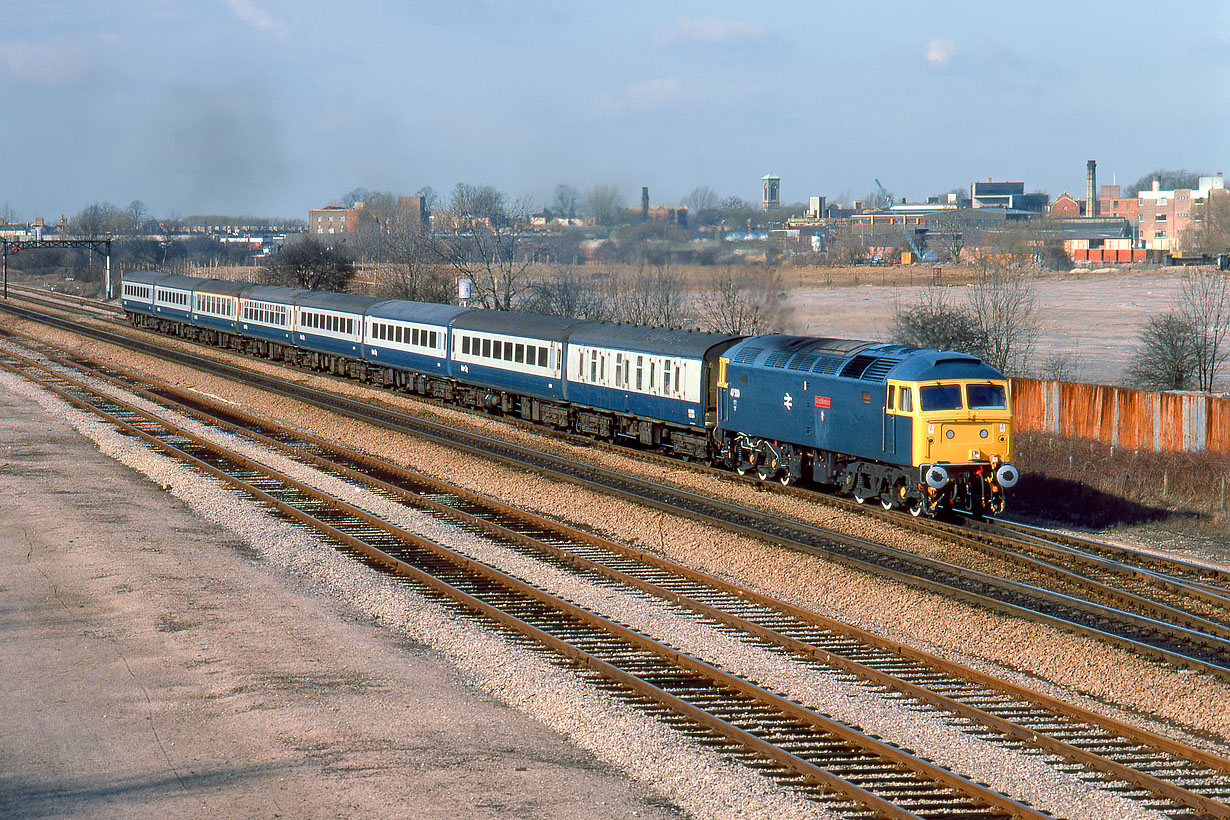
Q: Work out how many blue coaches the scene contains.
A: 8